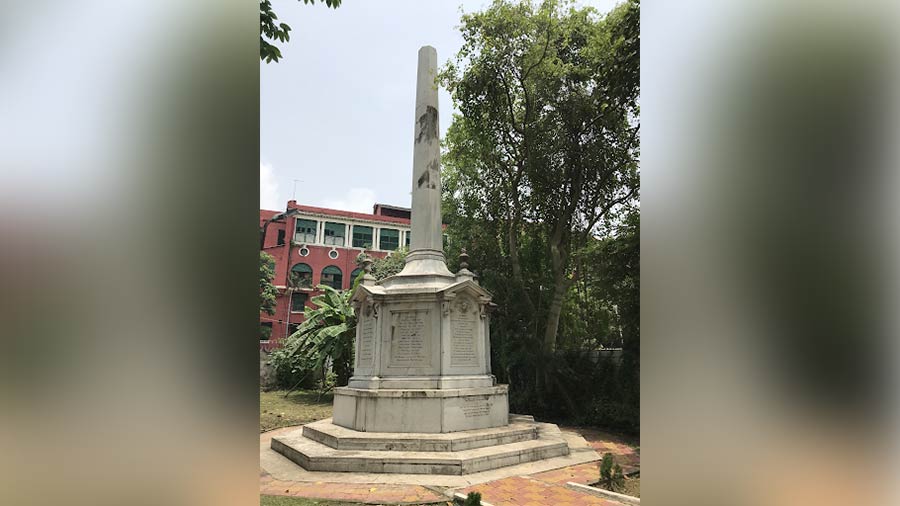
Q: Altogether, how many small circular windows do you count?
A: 2